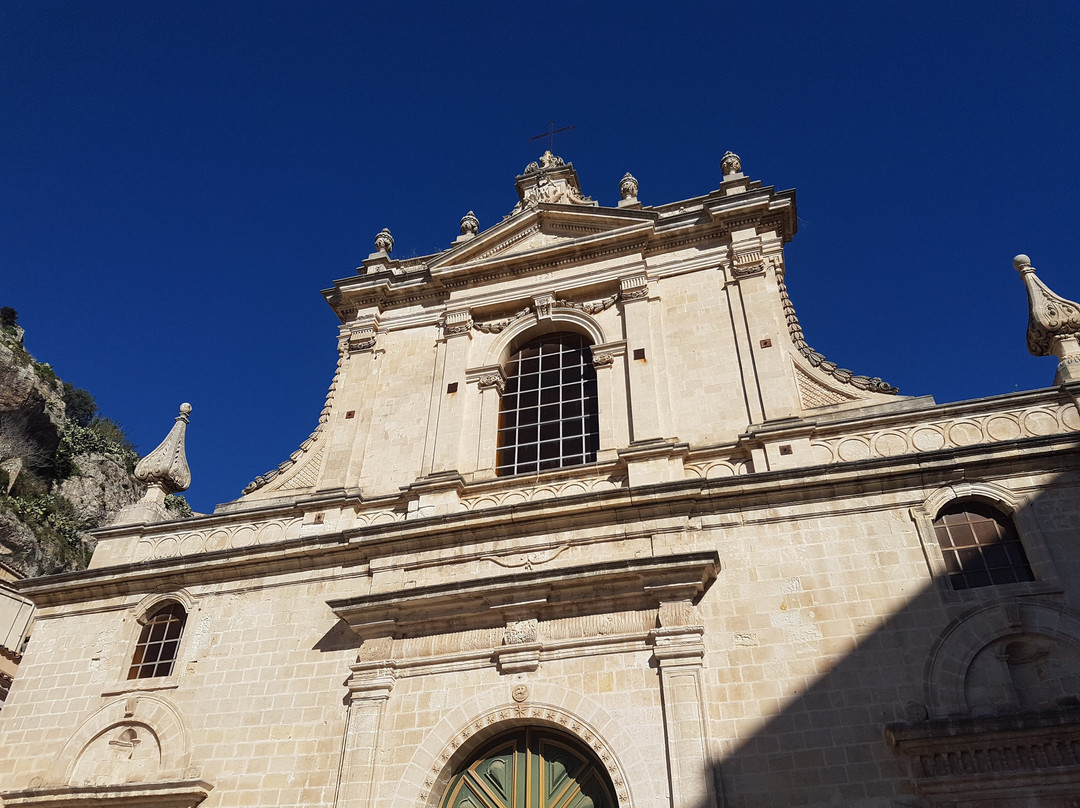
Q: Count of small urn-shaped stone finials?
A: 4